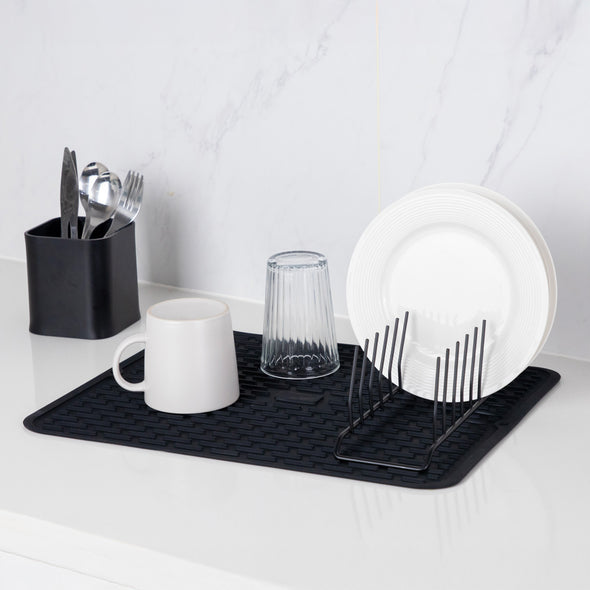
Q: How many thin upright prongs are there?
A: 12